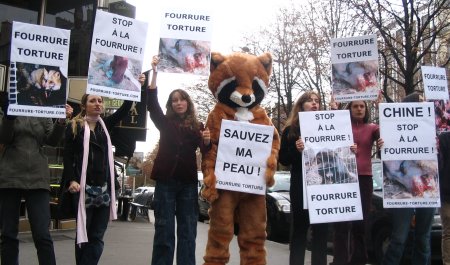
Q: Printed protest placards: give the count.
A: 8